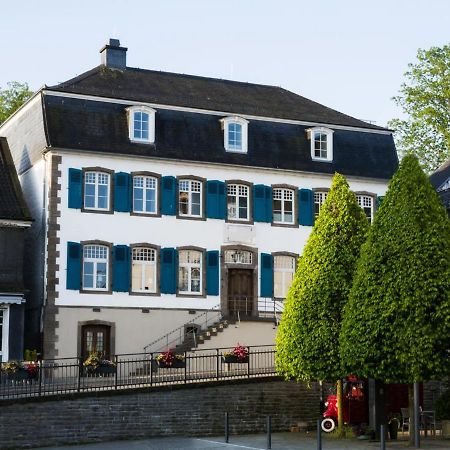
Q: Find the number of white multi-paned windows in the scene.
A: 14